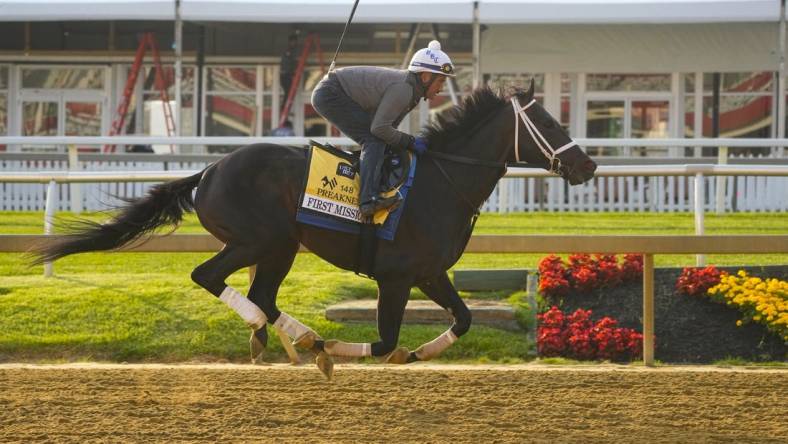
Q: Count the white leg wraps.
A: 4